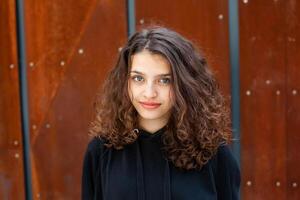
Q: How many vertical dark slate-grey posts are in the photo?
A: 3